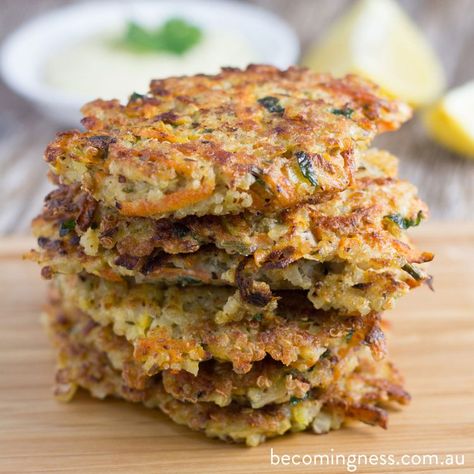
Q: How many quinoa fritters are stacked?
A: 6